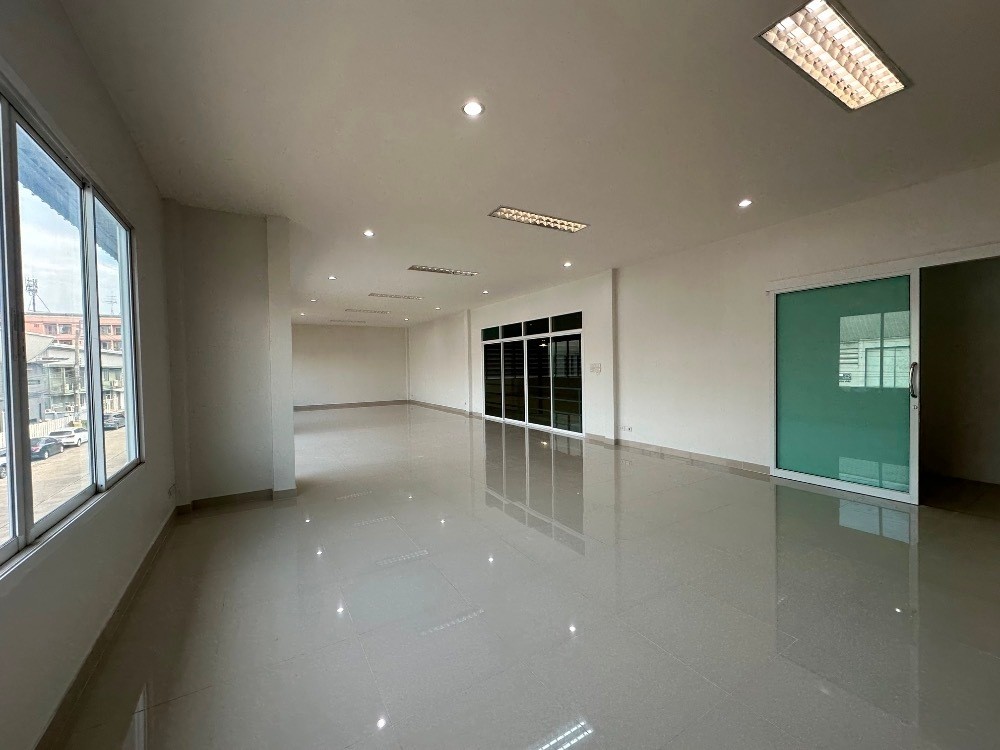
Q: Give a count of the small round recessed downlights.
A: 10